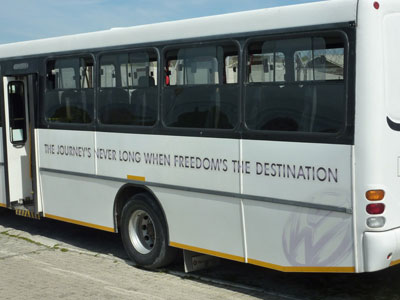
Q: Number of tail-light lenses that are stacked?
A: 3